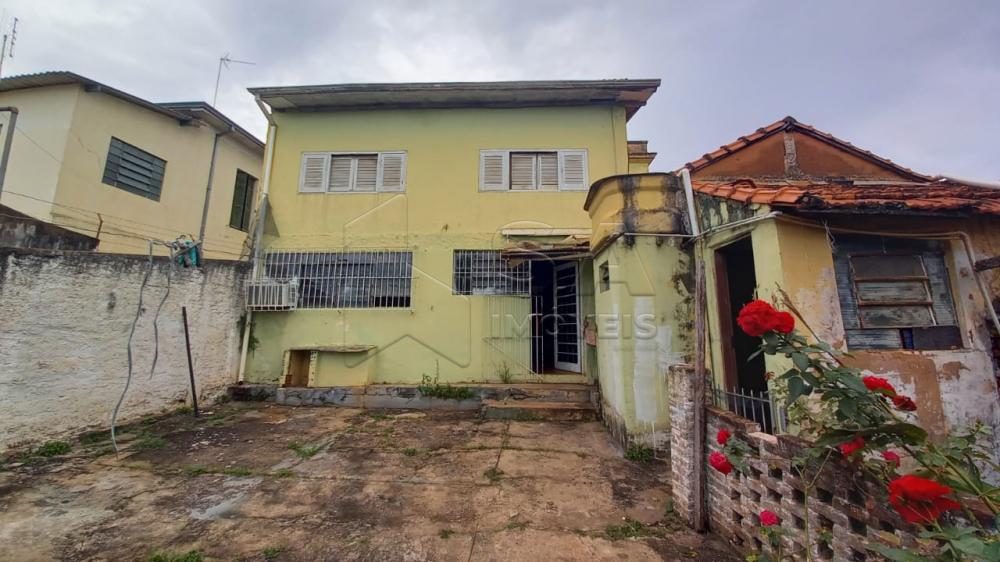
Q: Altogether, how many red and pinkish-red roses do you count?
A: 10